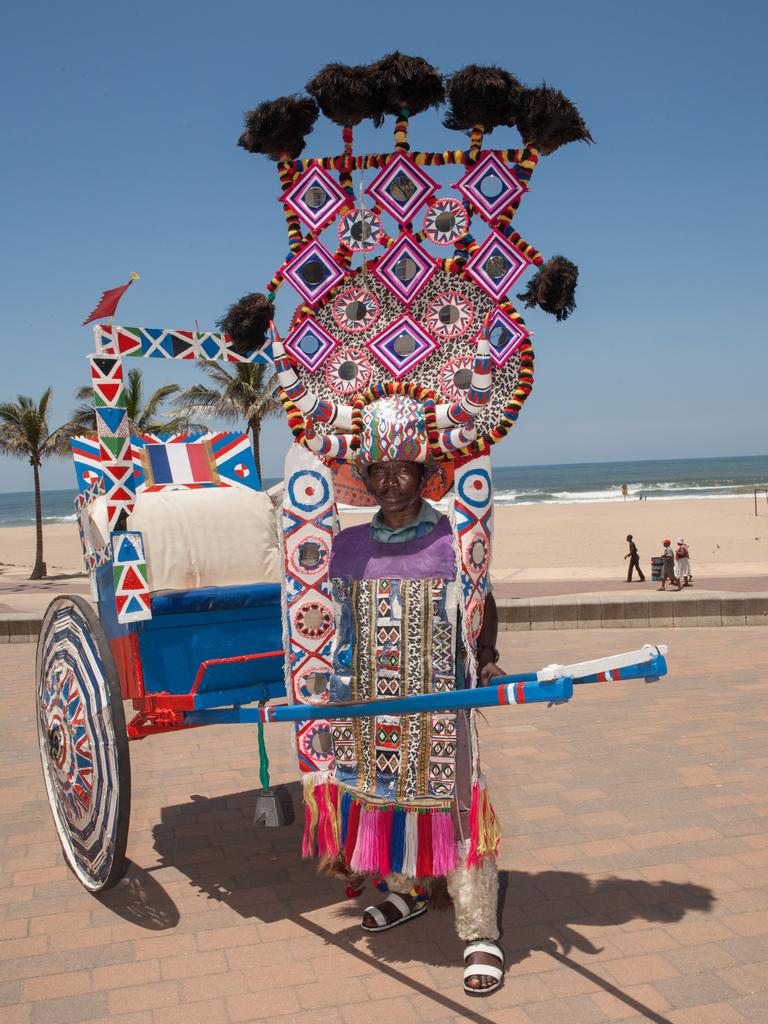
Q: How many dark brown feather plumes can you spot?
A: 7